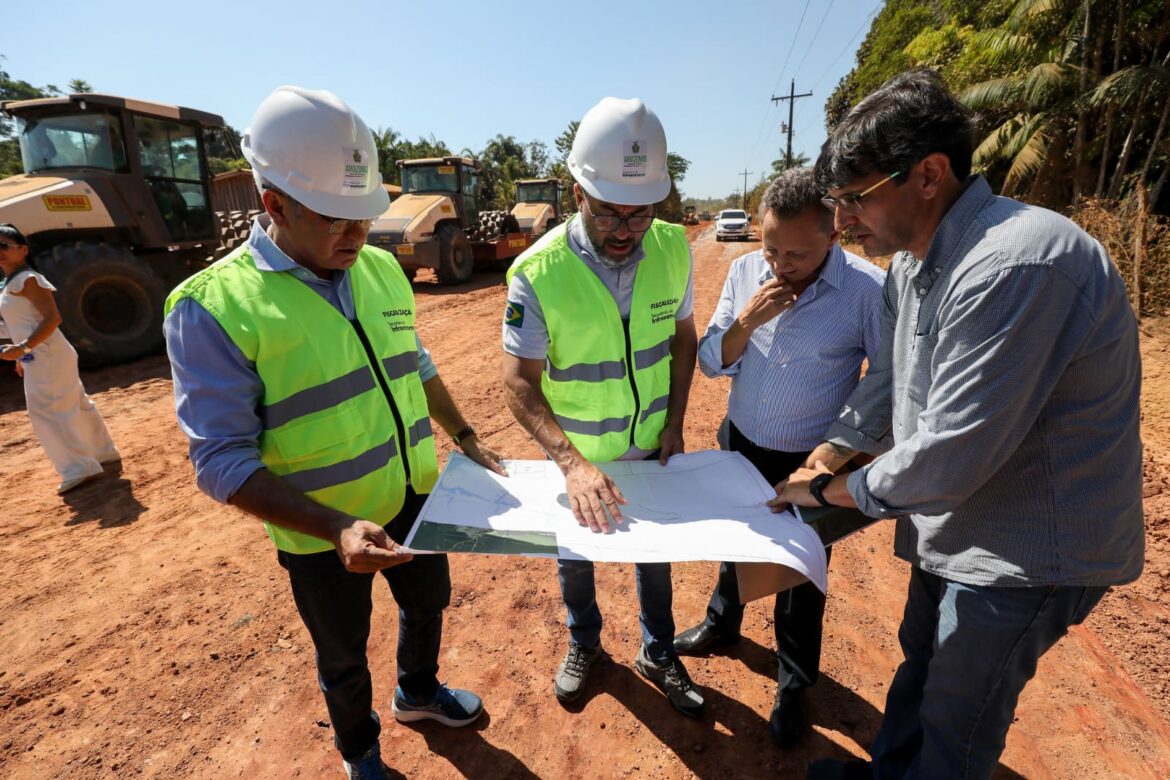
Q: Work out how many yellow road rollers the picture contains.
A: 3